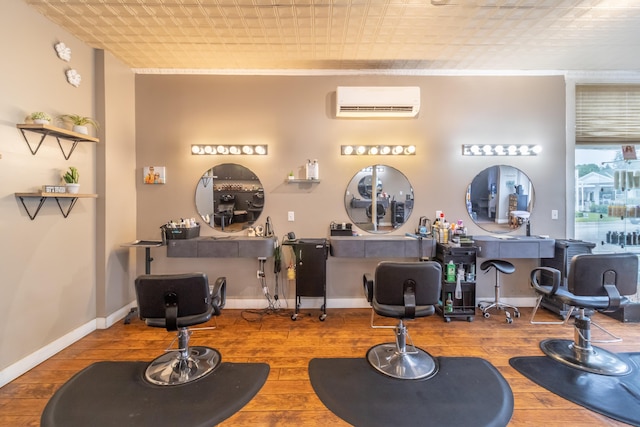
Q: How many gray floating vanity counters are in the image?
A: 3